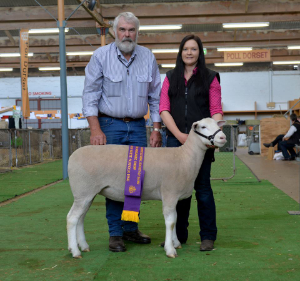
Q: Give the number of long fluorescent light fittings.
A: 13